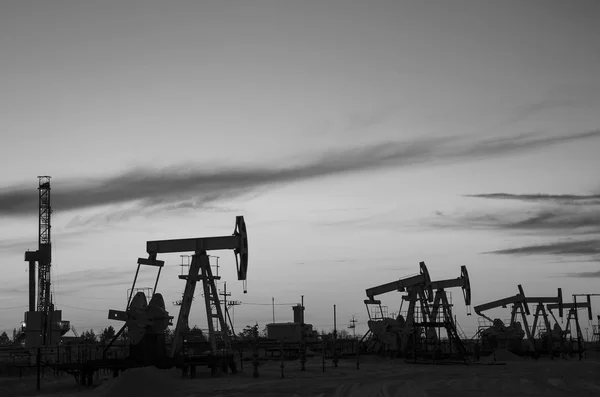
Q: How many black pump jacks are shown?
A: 6